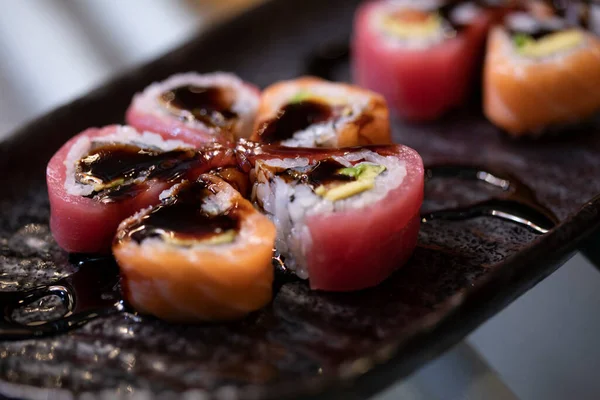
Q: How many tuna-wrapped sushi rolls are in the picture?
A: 4